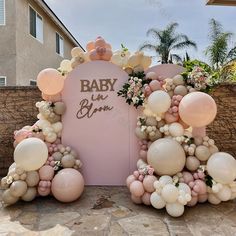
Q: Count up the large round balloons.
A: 7